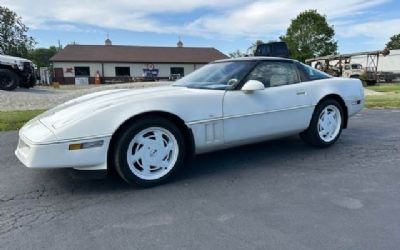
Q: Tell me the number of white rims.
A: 2